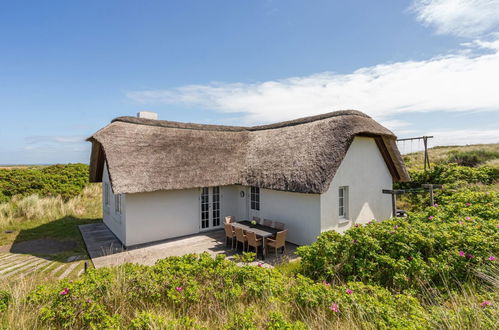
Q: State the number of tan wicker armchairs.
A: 8